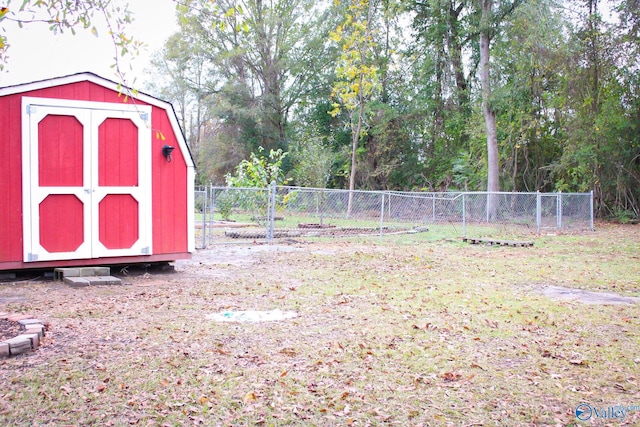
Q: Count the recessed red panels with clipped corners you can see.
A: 4